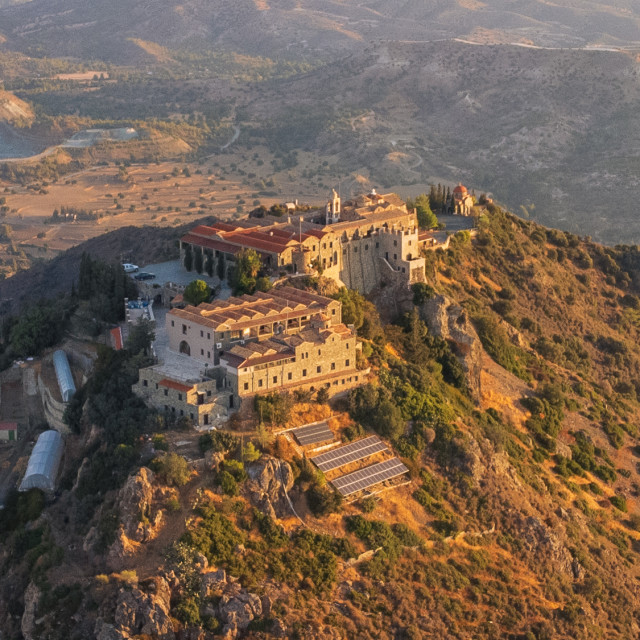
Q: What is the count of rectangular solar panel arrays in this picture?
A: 3